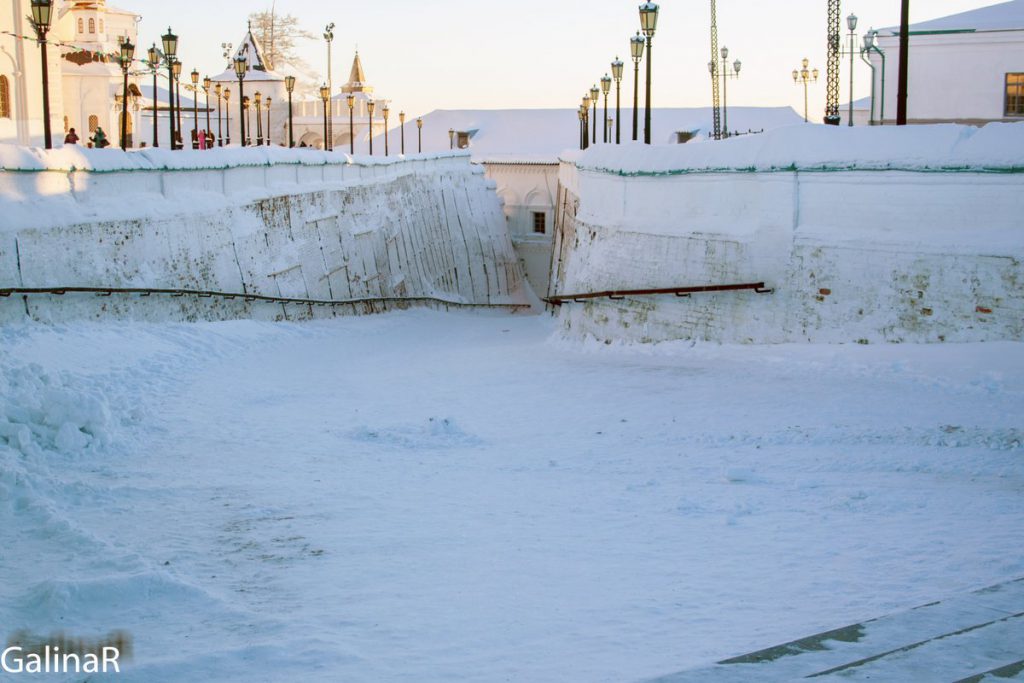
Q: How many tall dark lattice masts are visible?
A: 2